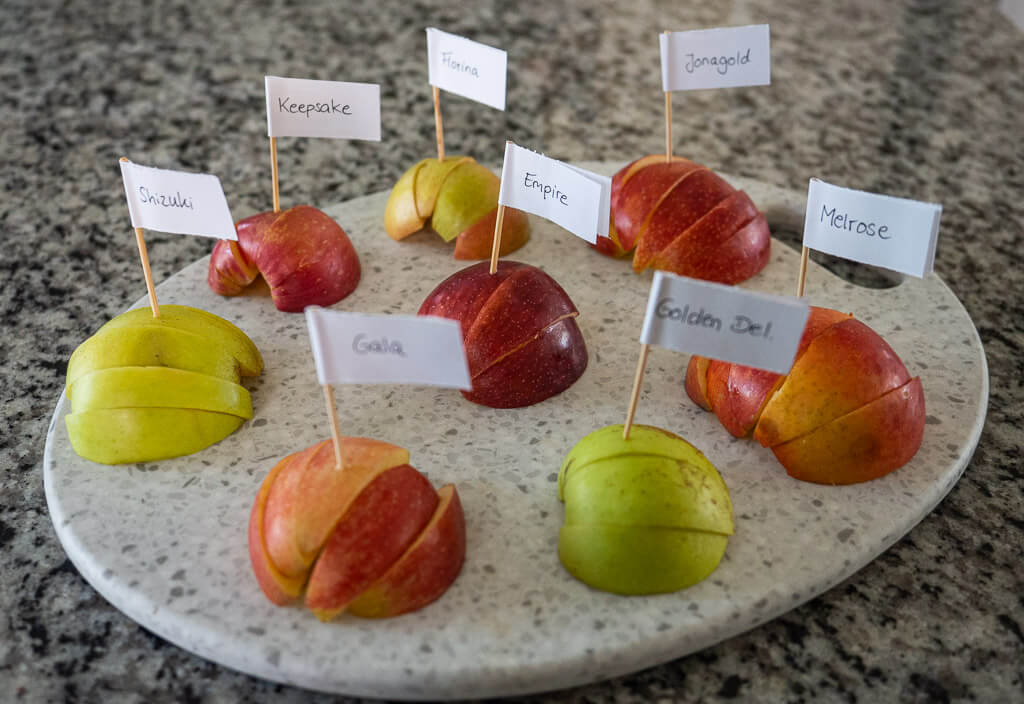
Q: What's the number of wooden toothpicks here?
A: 8